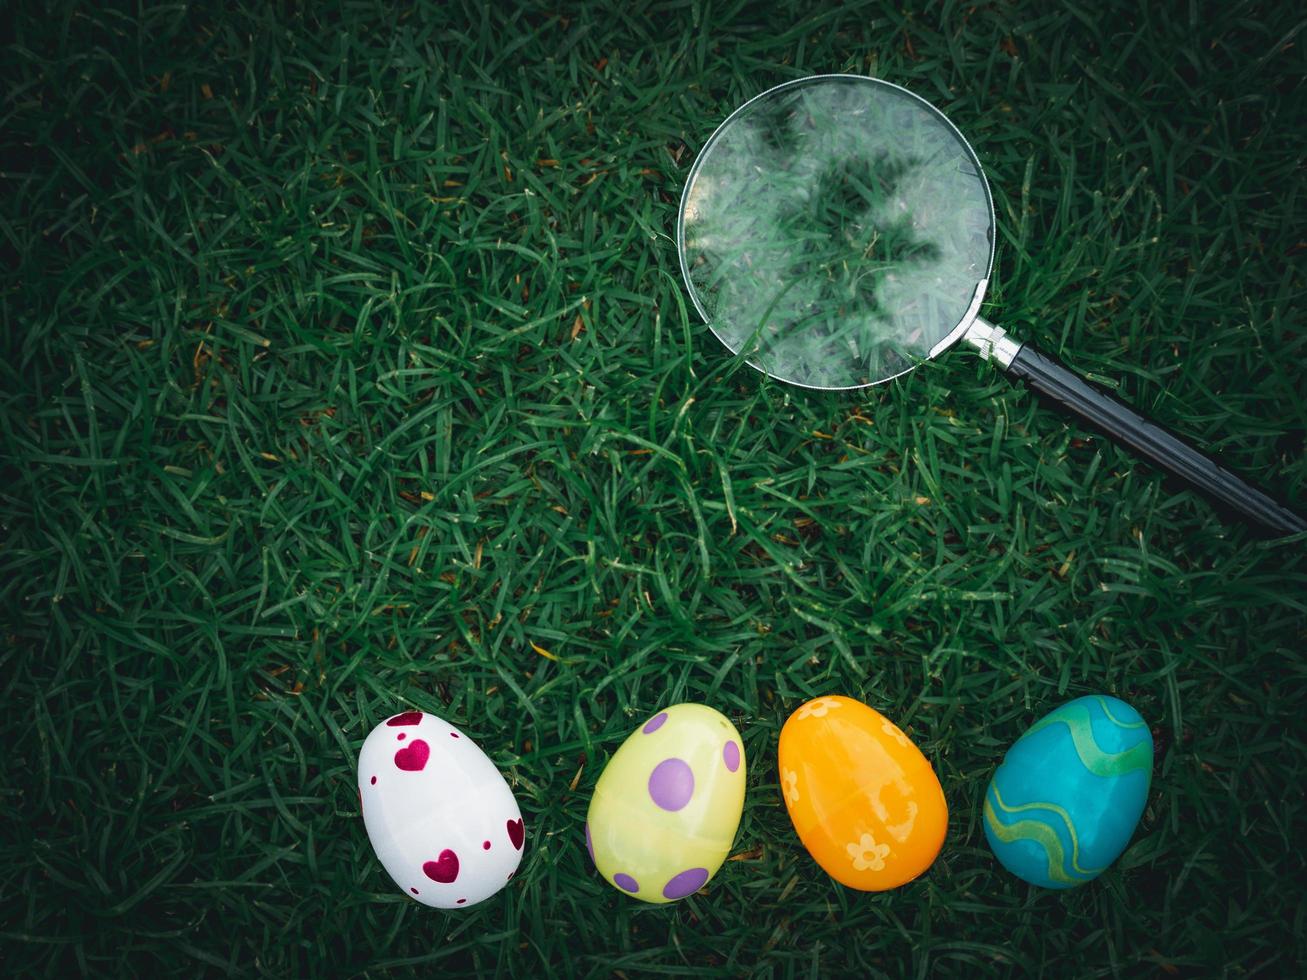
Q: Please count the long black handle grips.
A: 1